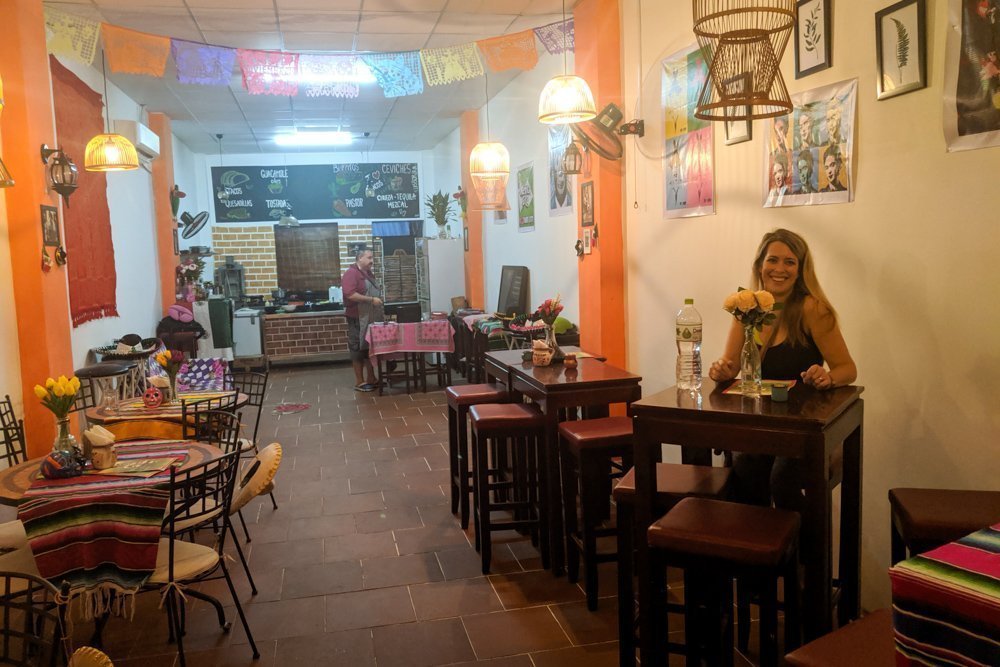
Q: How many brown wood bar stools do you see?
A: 7